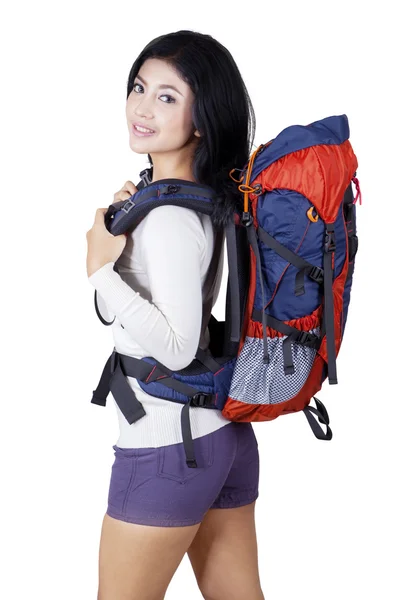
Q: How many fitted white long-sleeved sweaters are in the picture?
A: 1